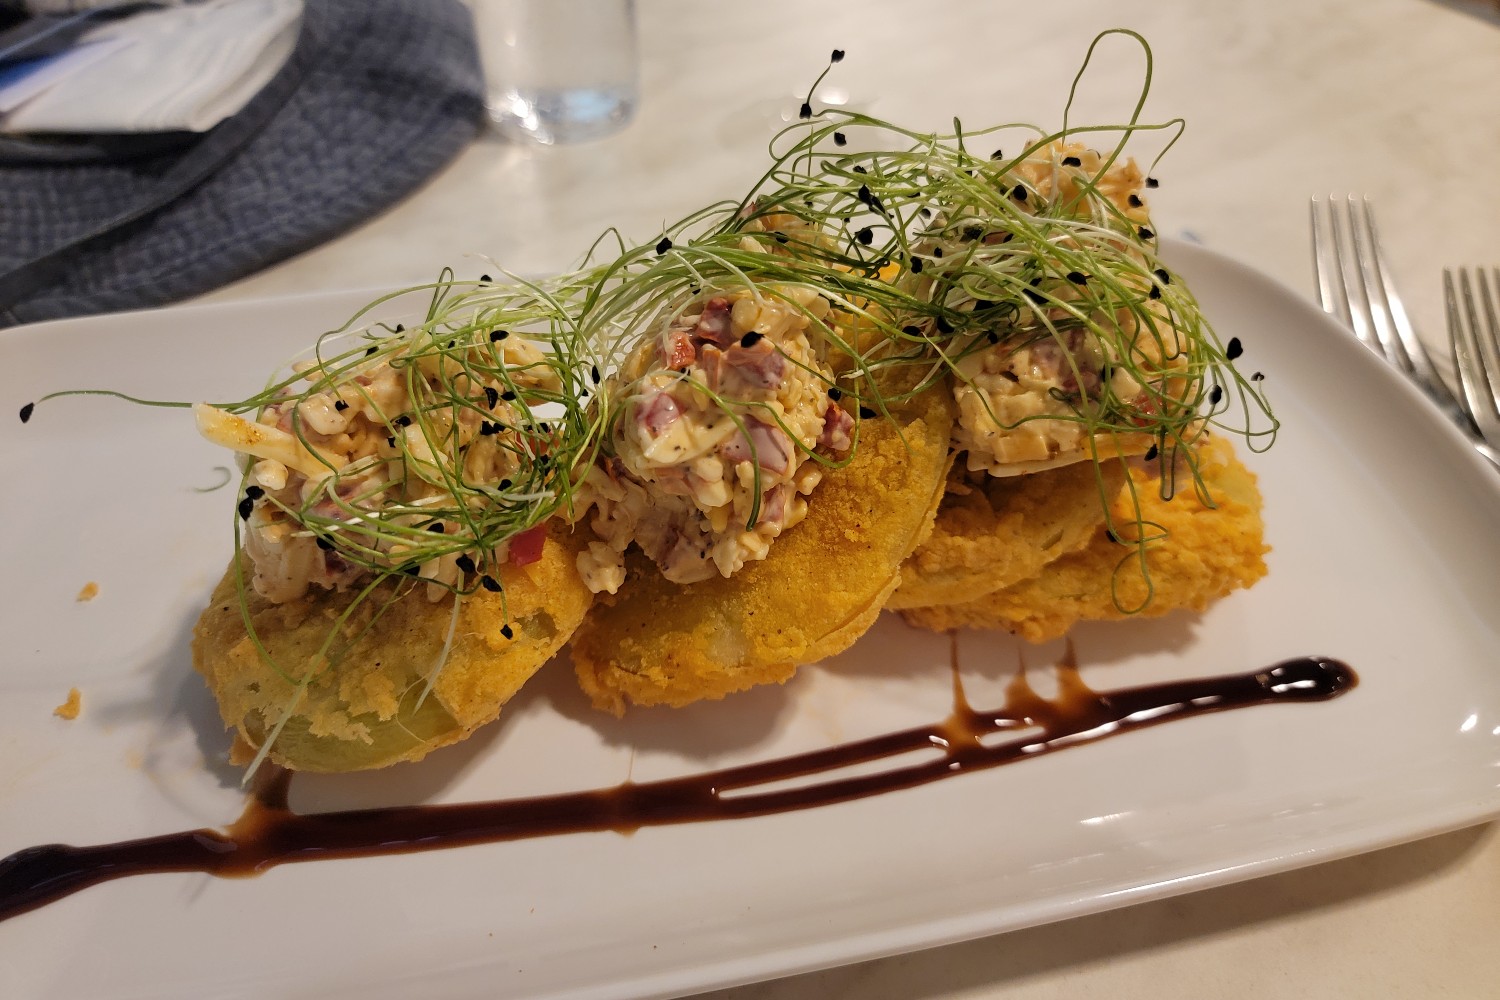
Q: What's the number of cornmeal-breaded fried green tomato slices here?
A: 4